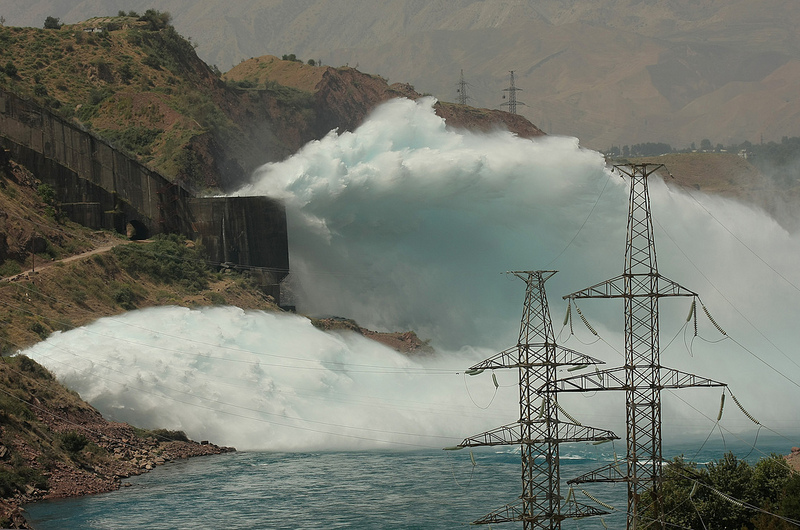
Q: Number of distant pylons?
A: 2